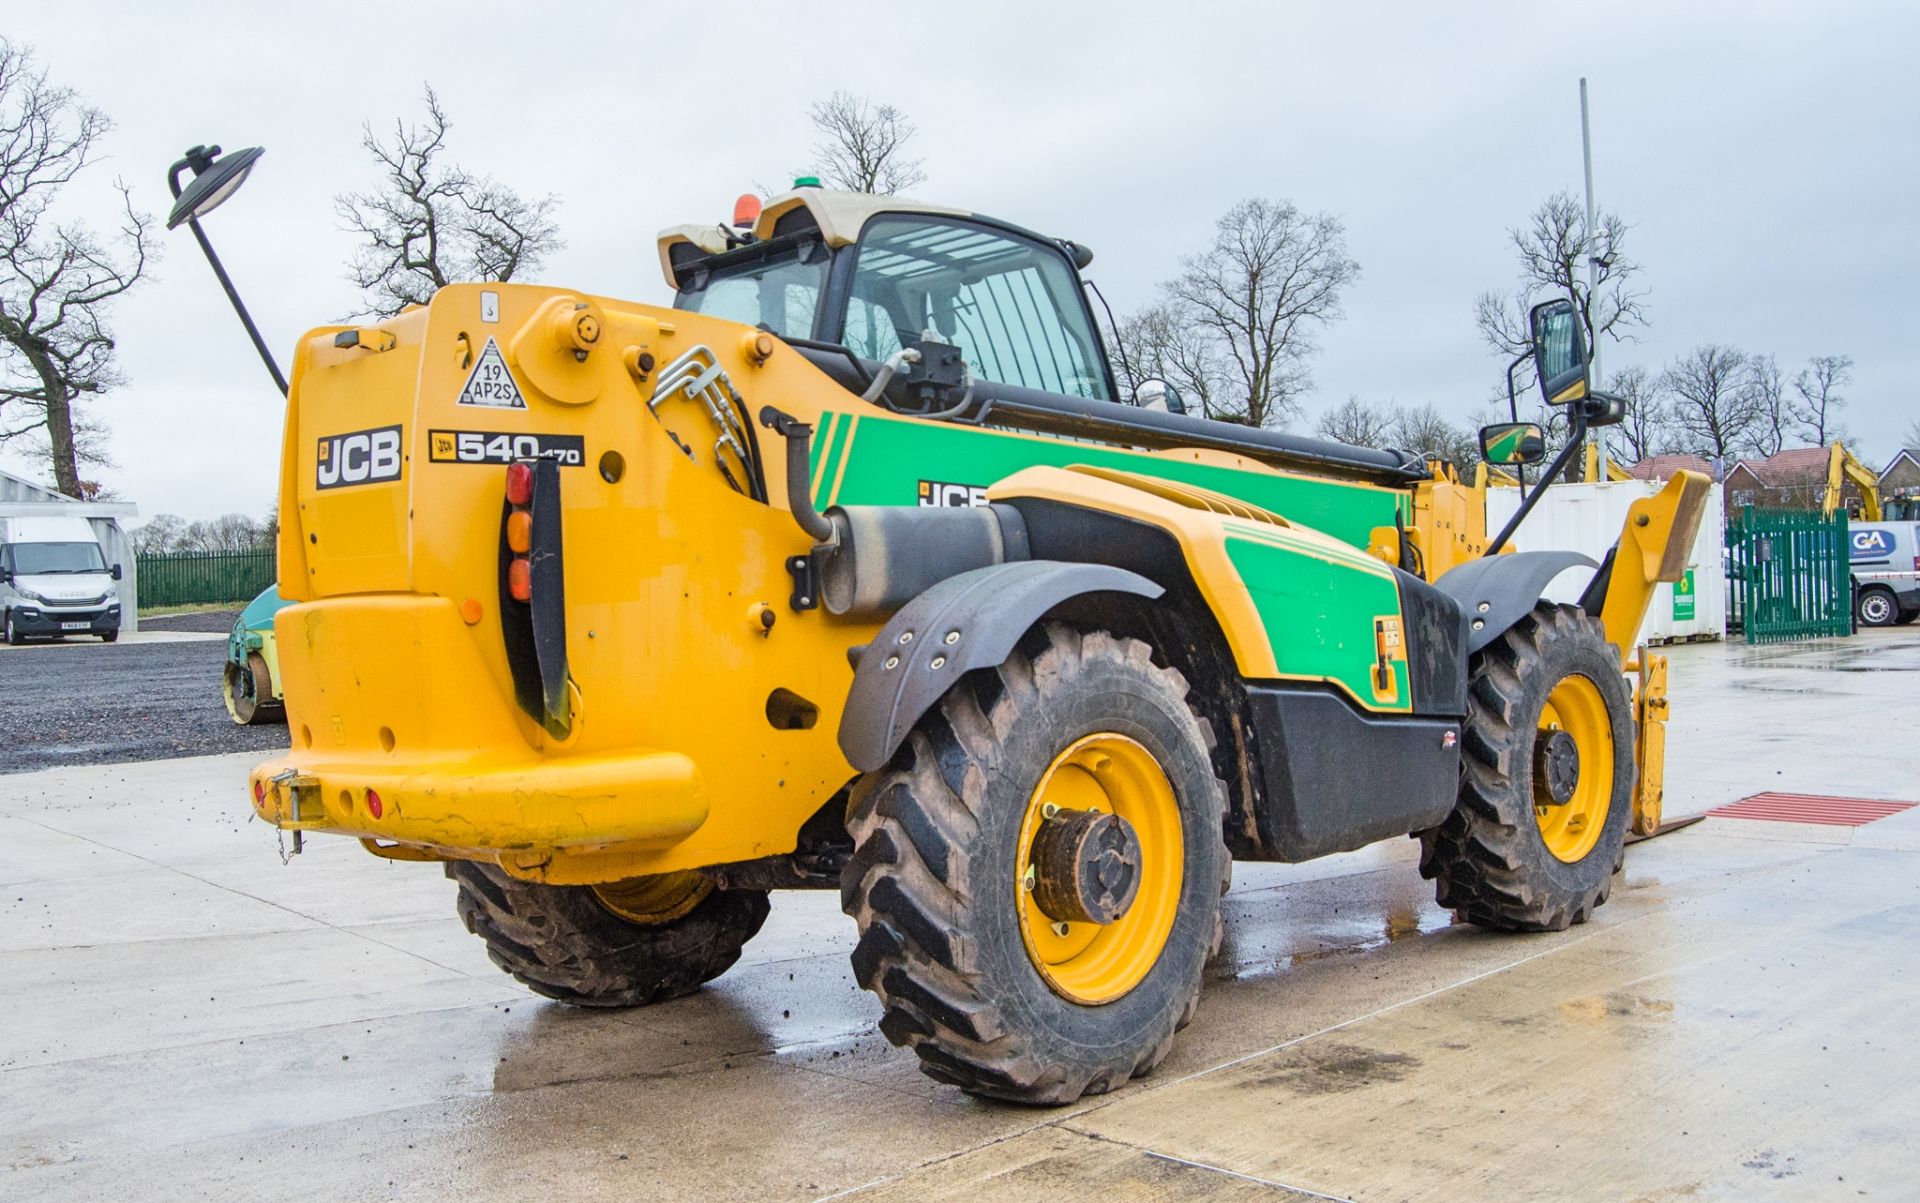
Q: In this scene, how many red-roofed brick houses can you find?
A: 2